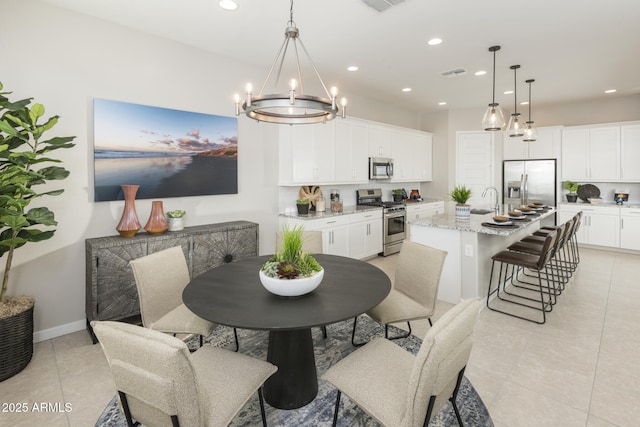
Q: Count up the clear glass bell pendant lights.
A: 3